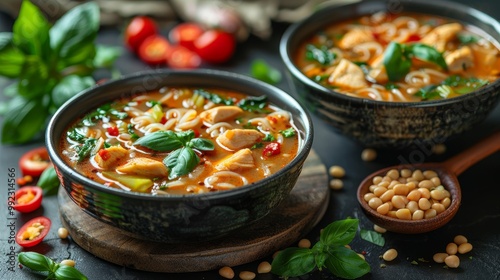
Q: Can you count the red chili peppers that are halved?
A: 3